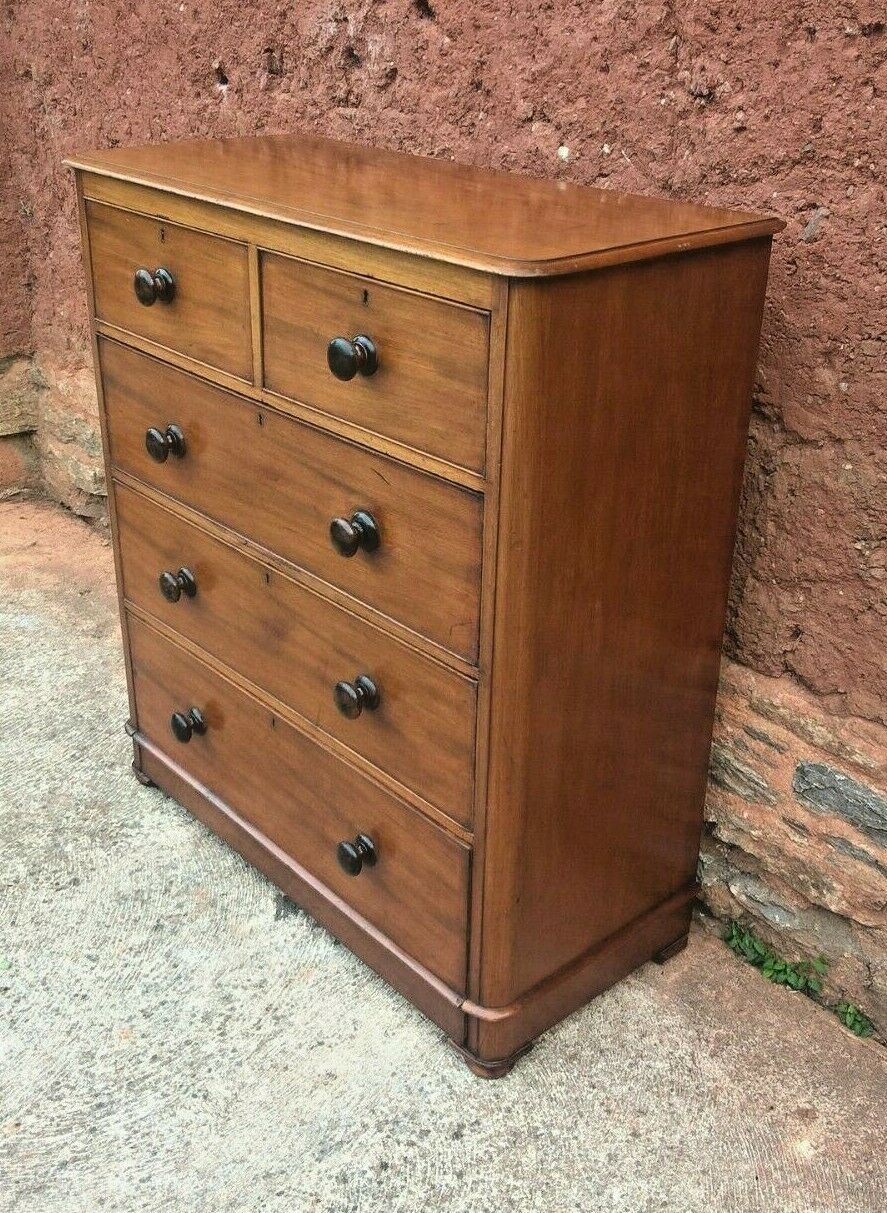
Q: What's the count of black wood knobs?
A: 8